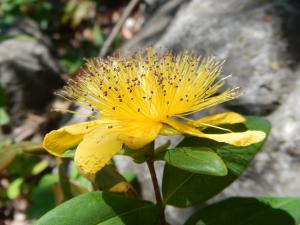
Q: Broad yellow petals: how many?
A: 5